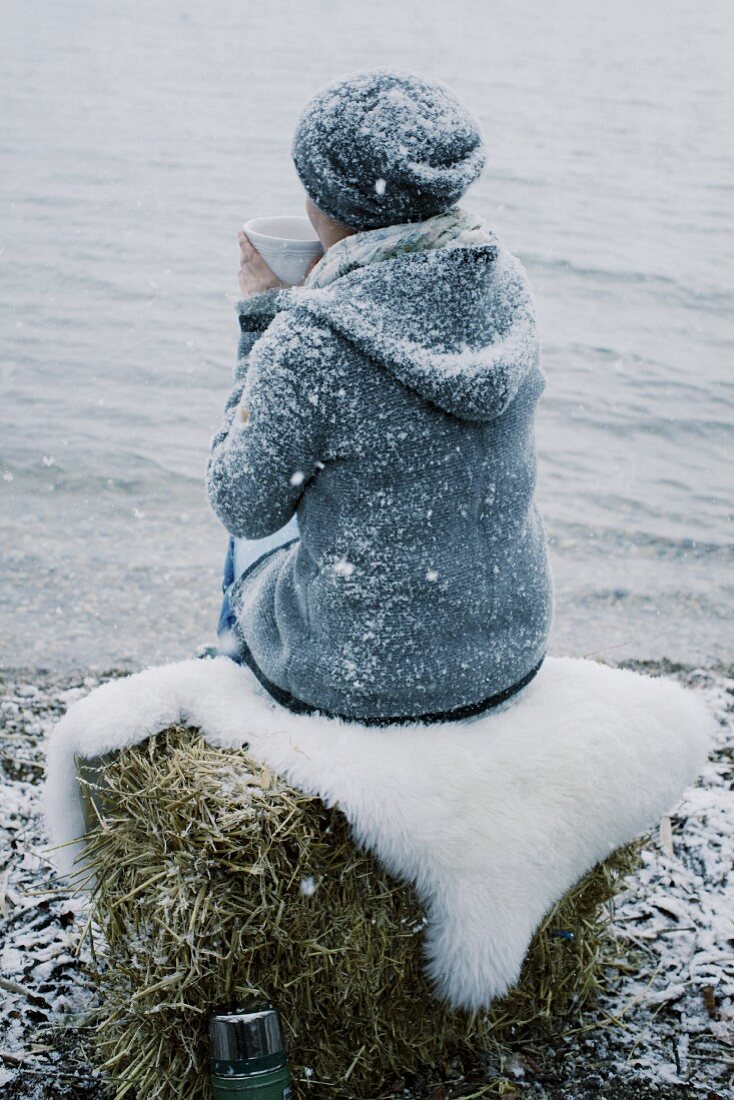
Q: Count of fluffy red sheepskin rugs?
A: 0